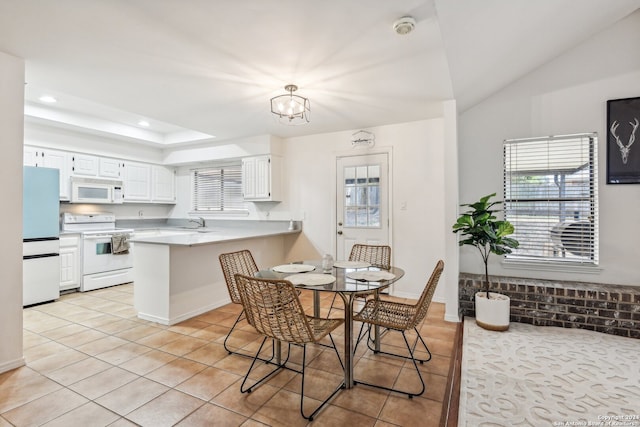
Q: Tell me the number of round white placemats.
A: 4